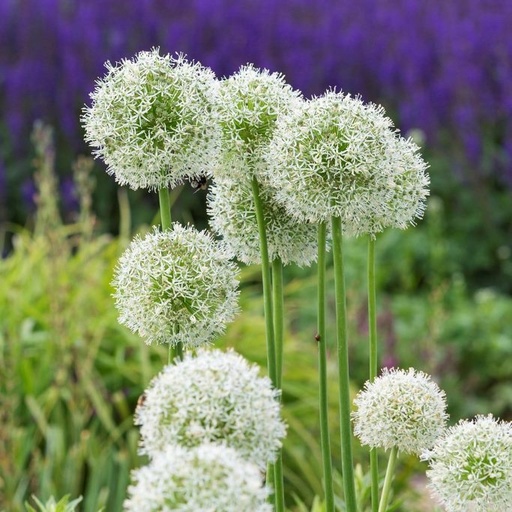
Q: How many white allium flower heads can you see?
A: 10